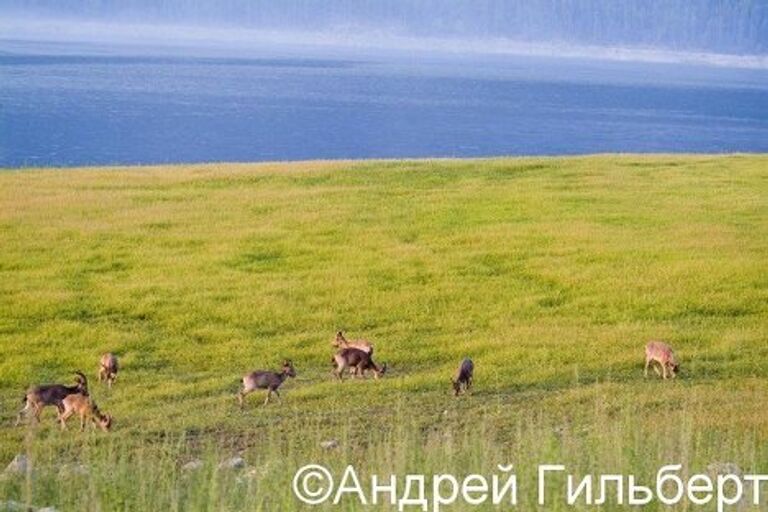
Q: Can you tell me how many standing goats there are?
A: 8